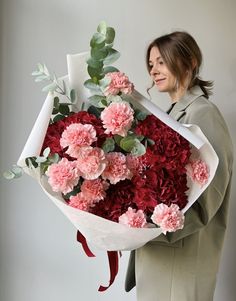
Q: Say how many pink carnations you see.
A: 11